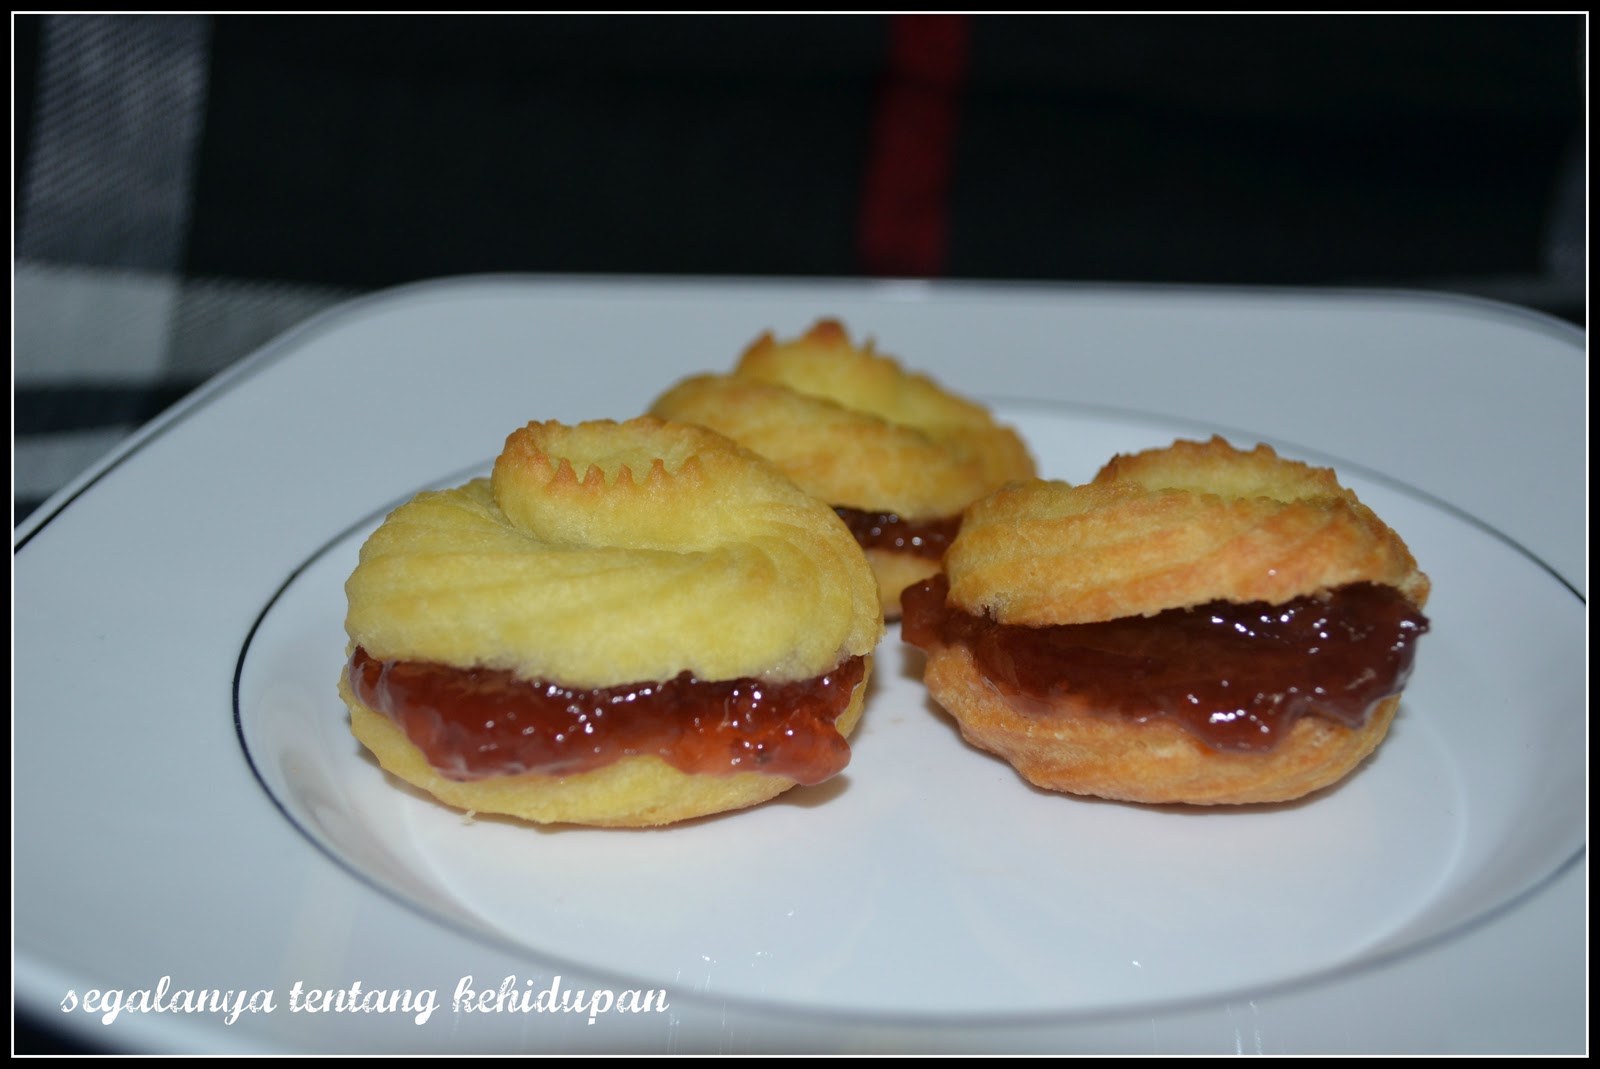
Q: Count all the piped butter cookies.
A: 3